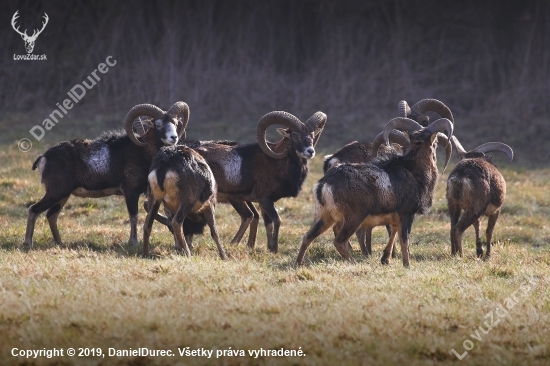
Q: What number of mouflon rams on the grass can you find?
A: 7